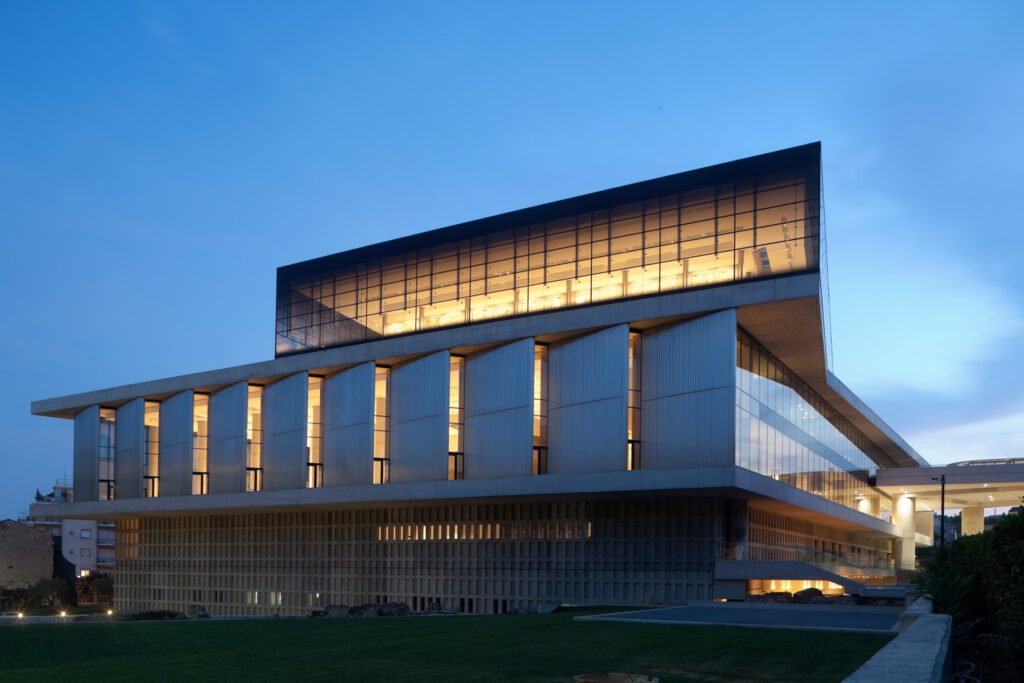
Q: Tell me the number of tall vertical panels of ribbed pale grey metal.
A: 10